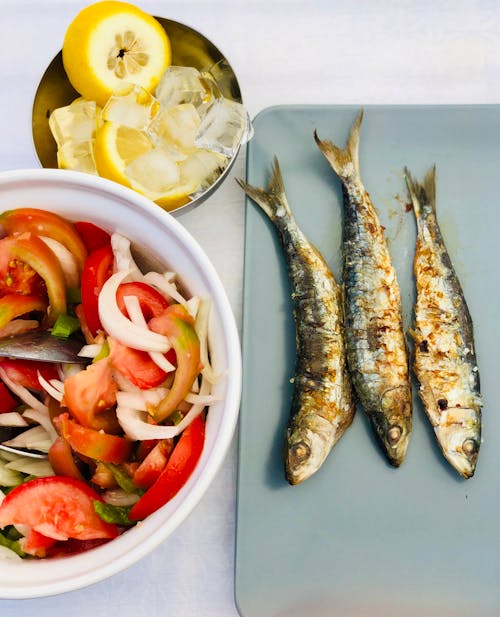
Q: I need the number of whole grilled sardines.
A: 3